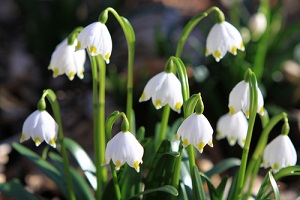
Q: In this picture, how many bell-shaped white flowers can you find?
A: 10